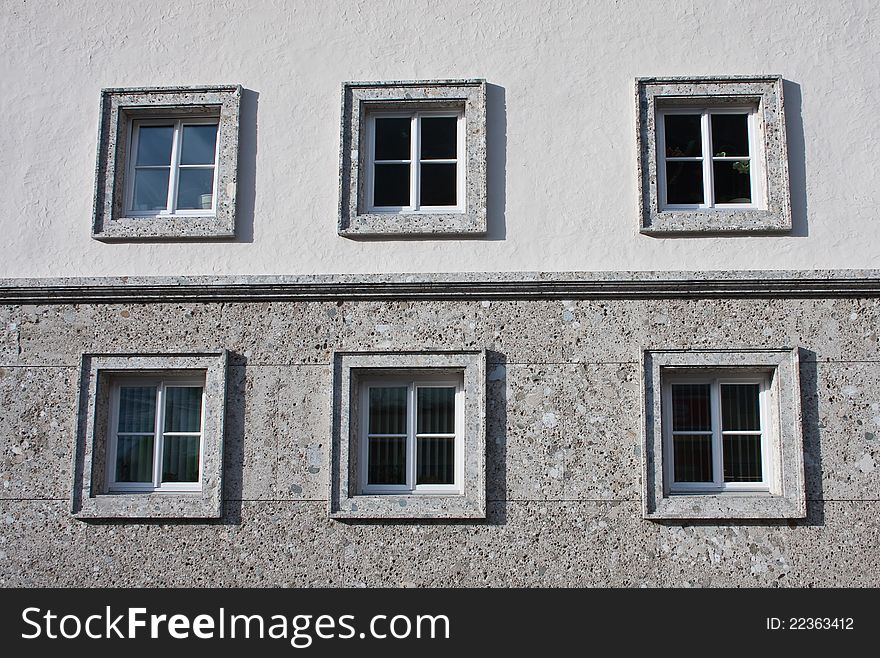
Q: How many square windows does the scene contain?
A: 6